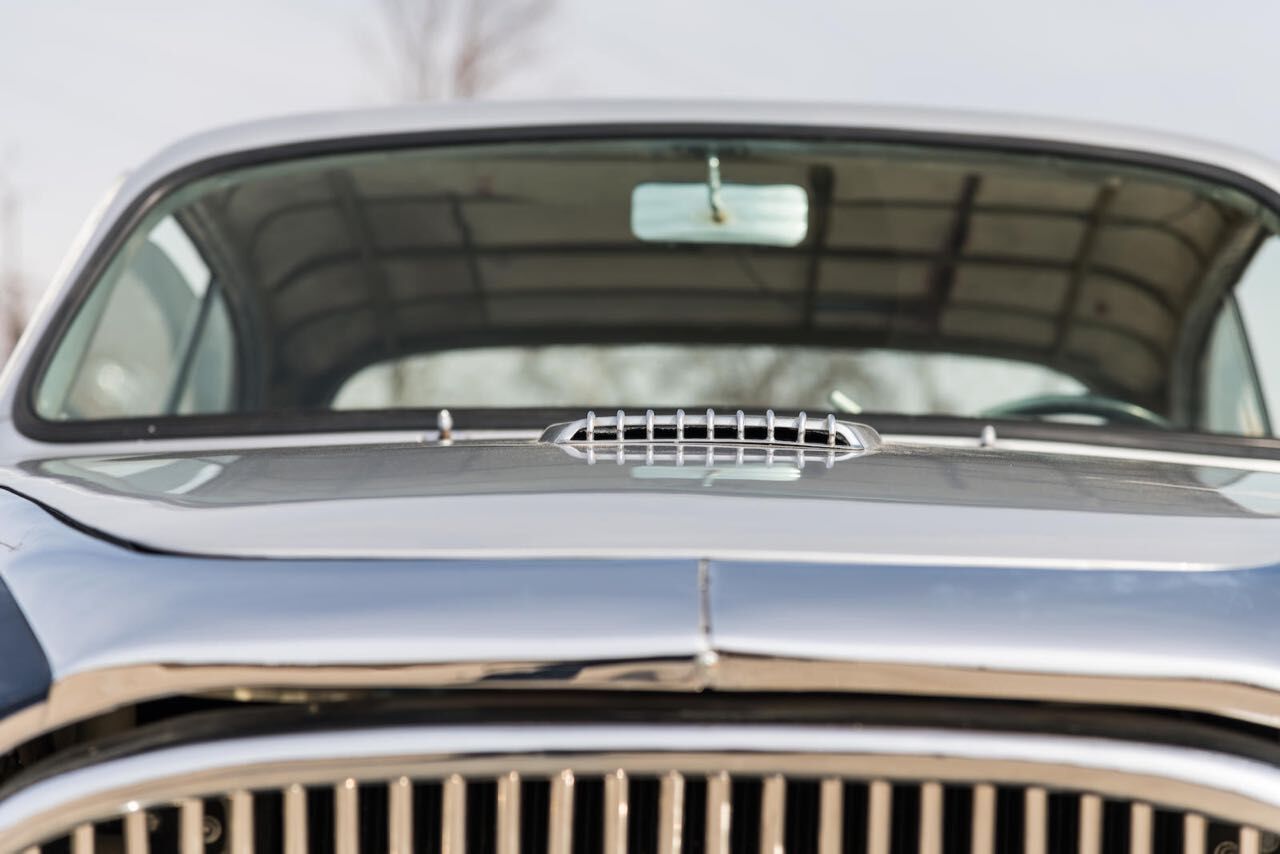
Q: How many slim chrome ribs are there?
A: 9